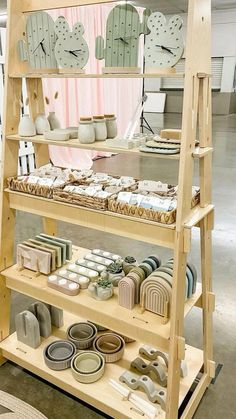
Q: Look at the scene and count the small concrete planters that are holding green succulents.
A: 3